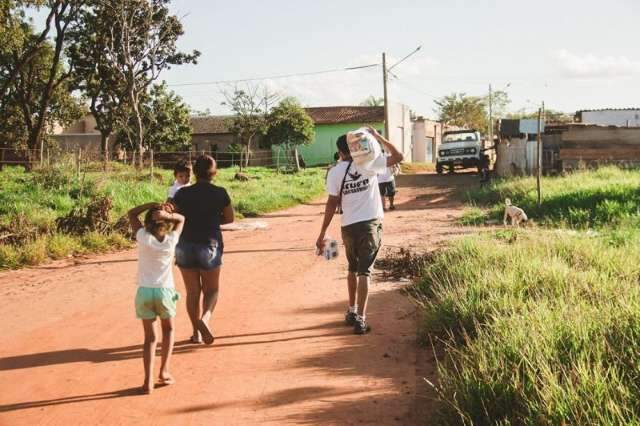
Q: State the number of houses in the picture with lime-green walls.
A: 1